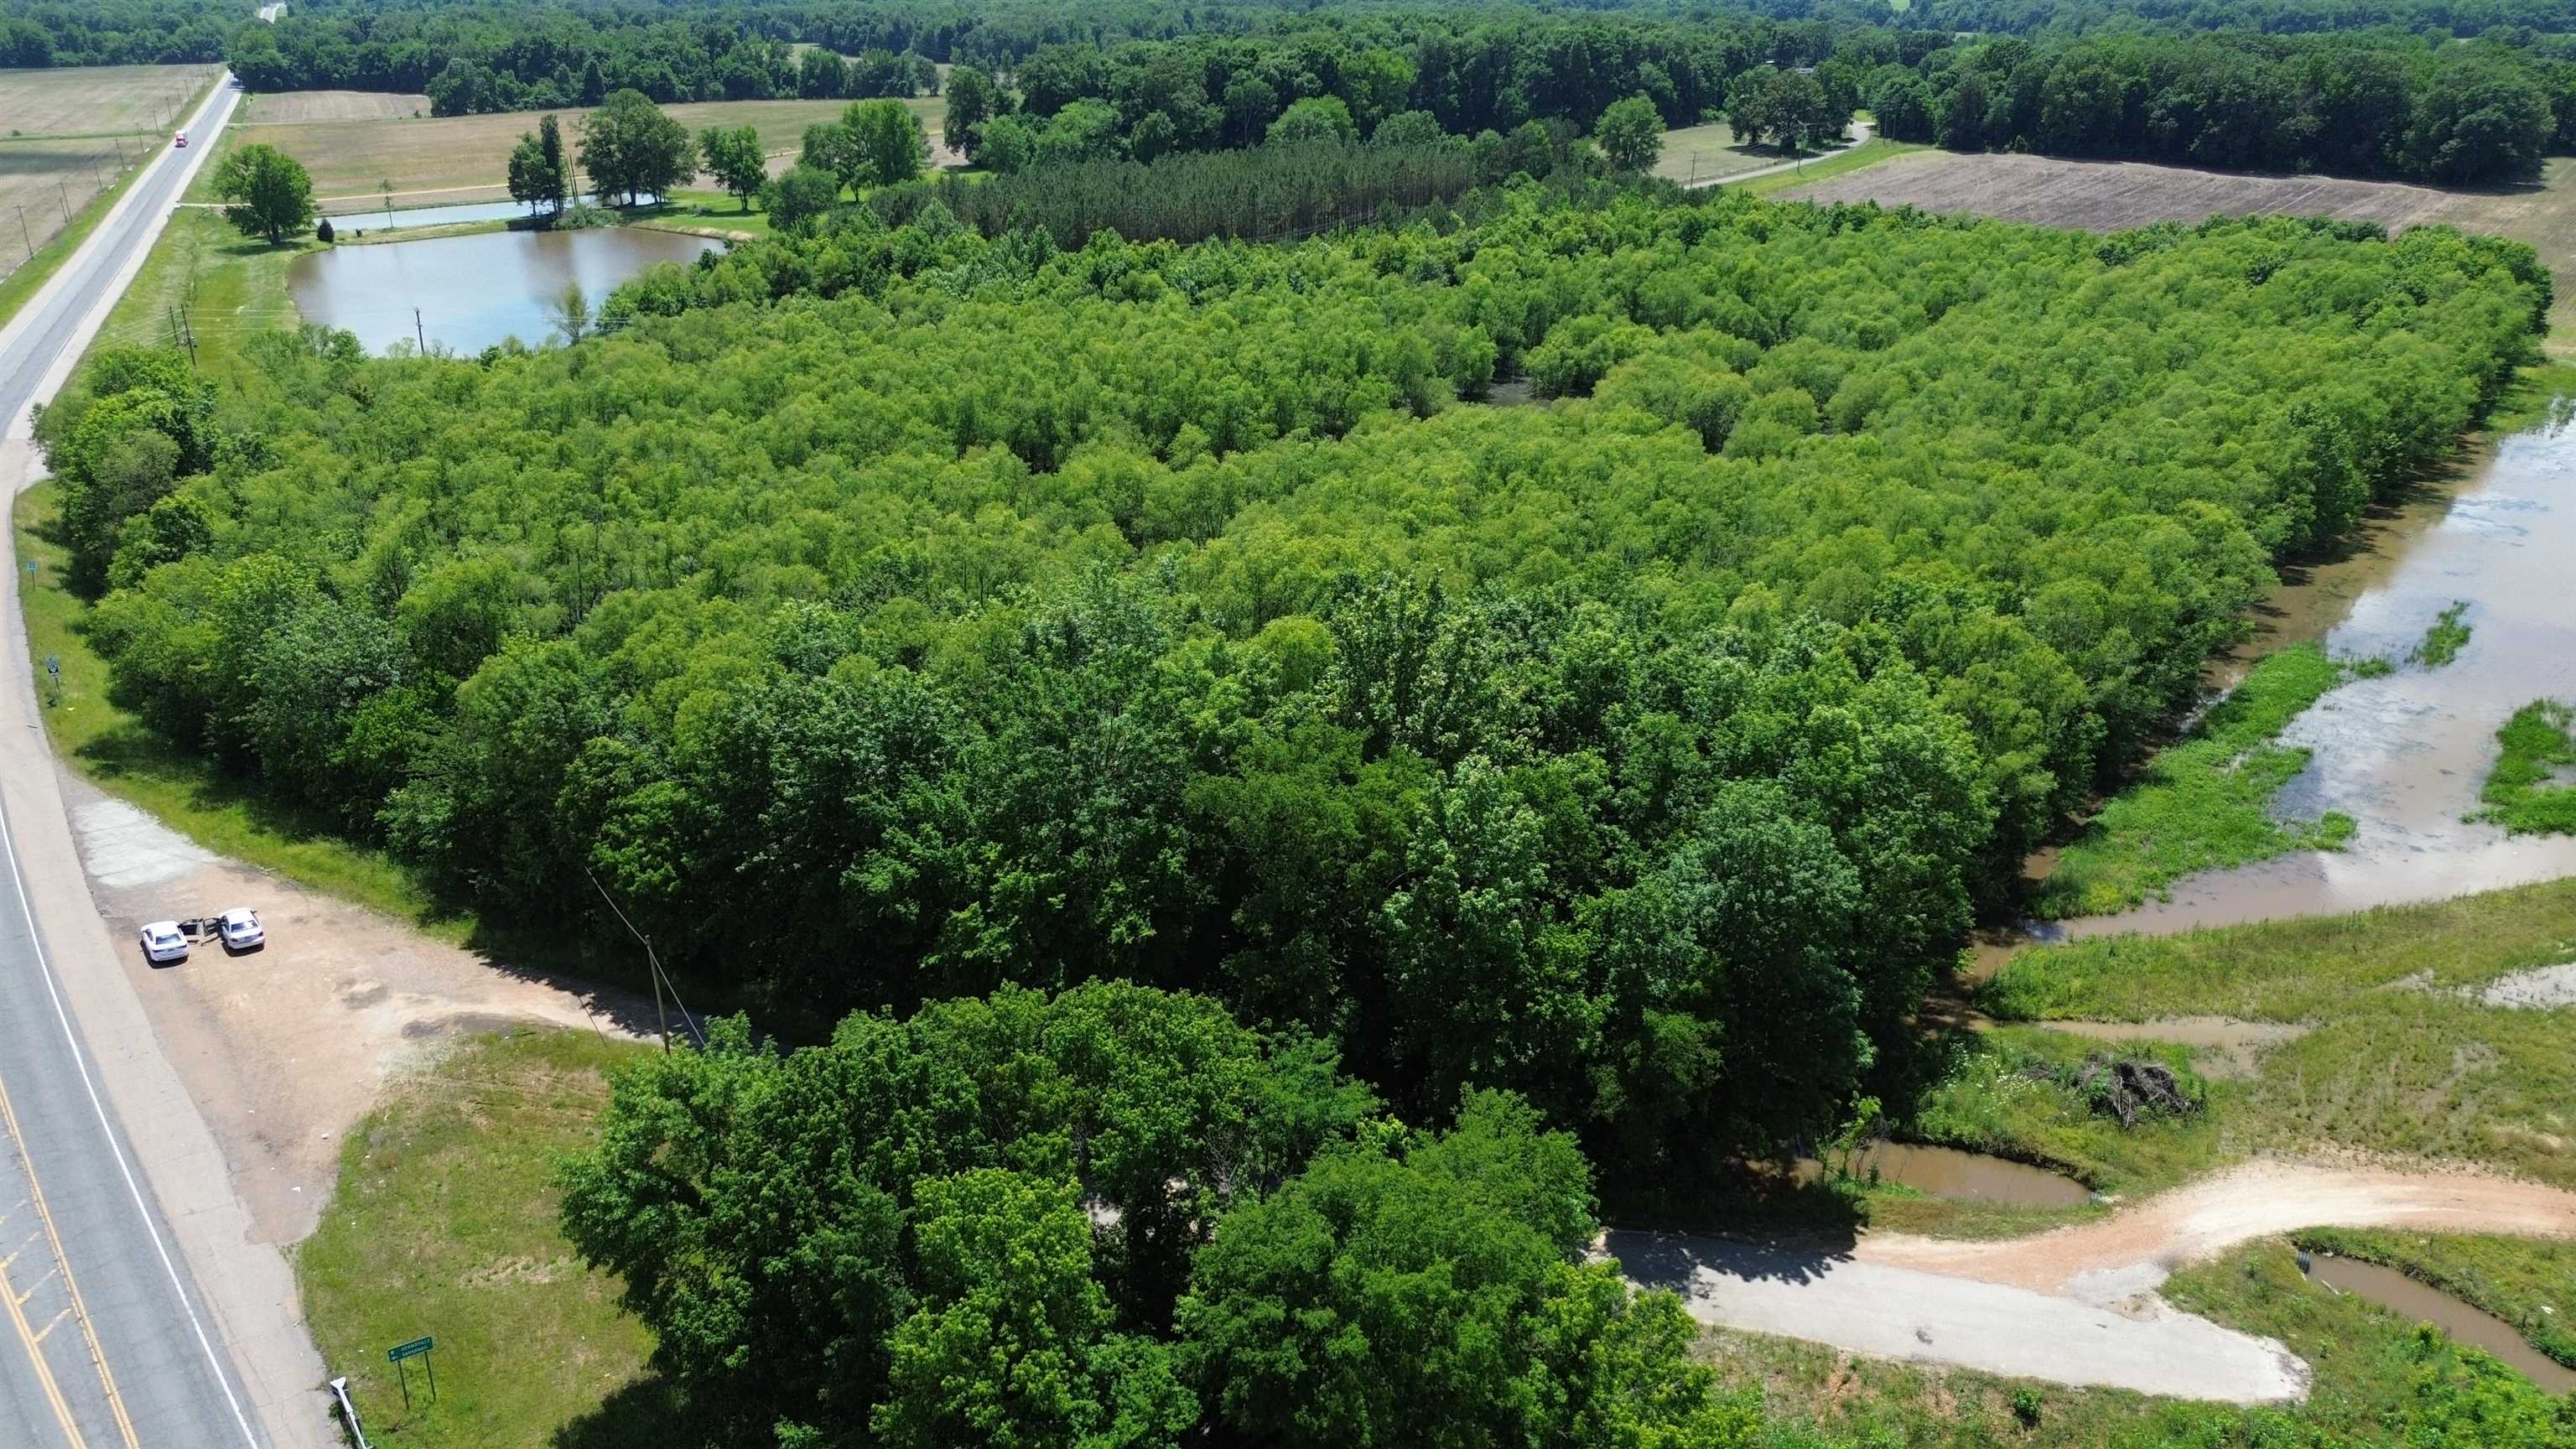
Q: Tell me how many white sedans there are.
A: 2